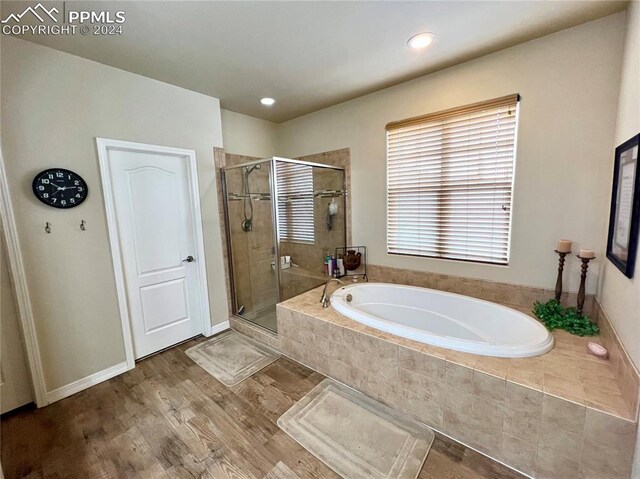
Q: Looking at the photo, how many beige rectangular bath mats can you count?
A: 2